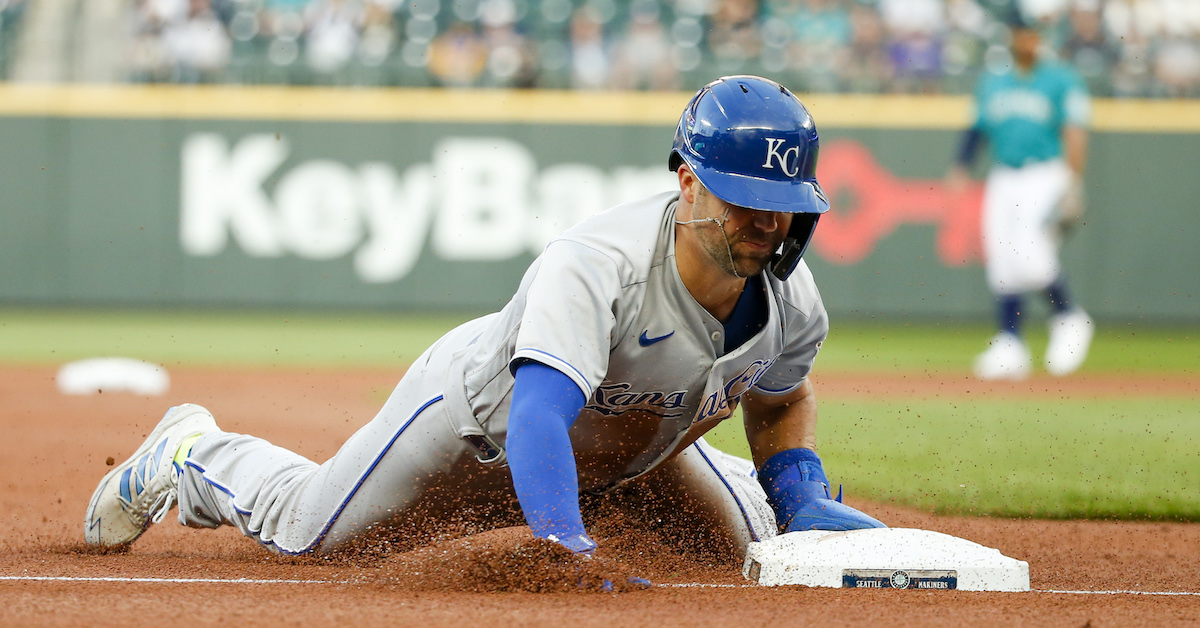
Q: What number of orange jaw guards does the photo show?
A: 0